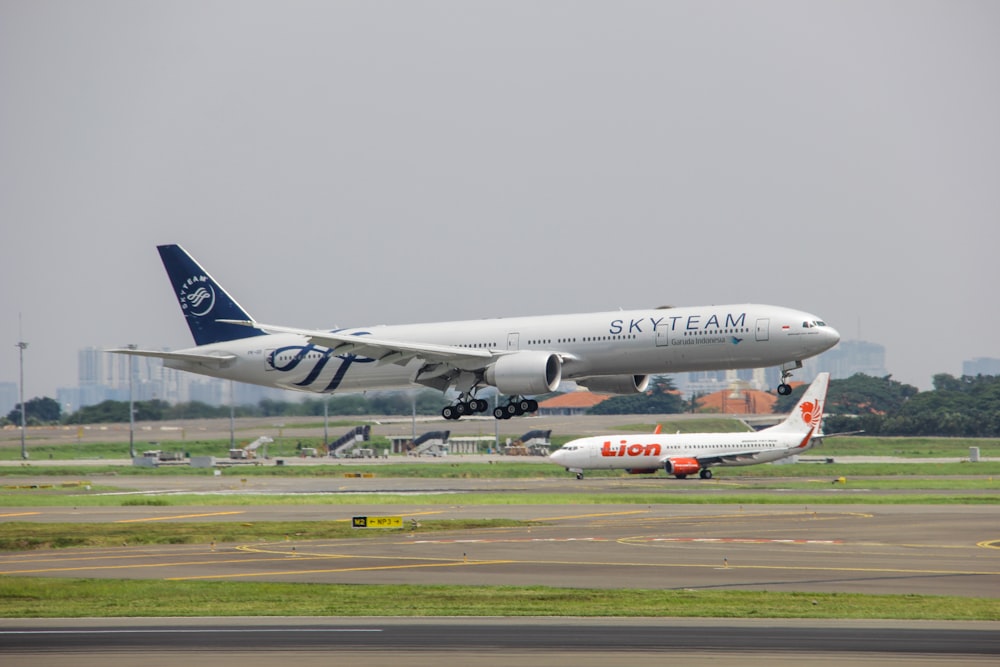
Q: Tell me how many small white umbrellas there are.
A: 0